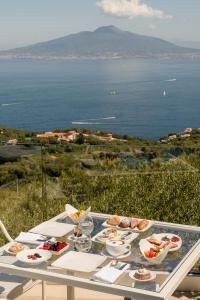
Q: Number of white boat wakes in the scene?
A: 4